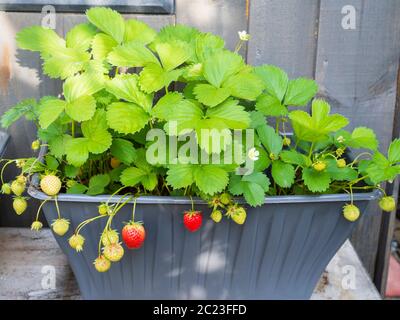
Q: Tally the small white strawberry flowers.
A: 2